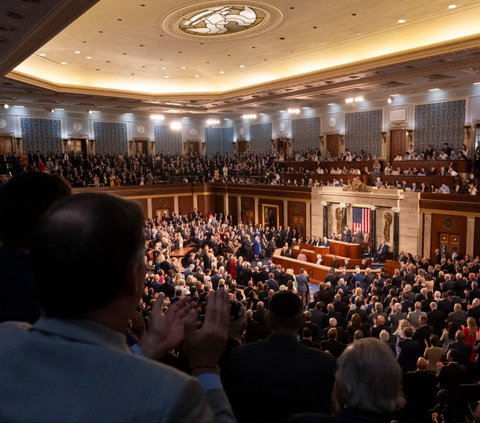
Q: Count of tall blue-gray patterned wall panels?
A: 8